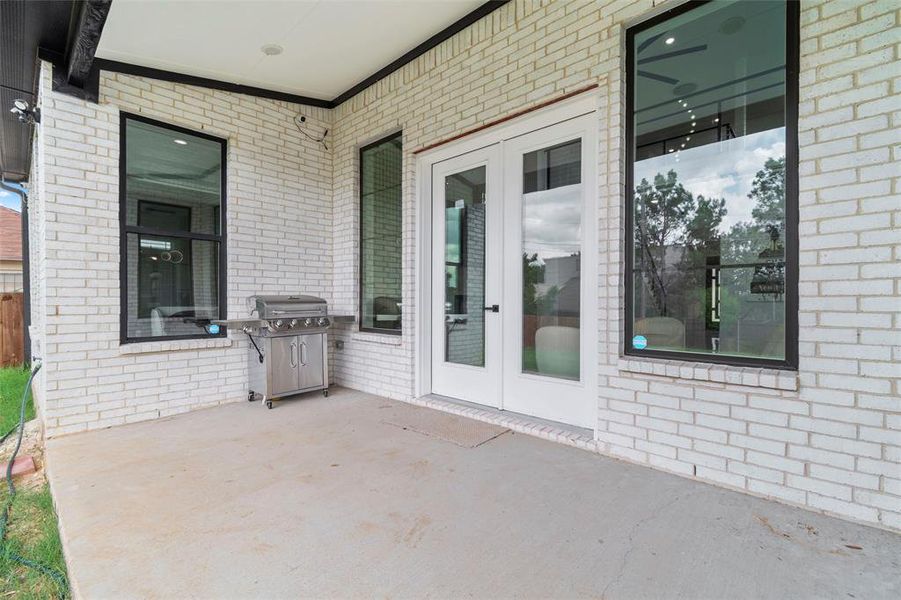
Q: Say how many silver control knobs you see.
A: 4